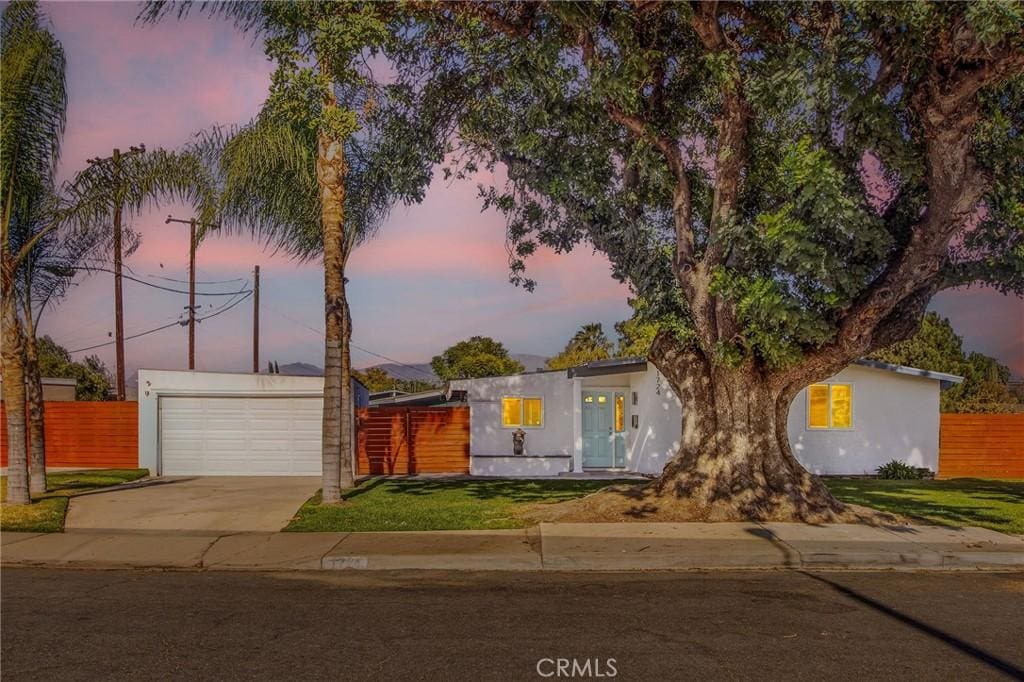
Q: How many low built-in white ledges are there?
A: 1